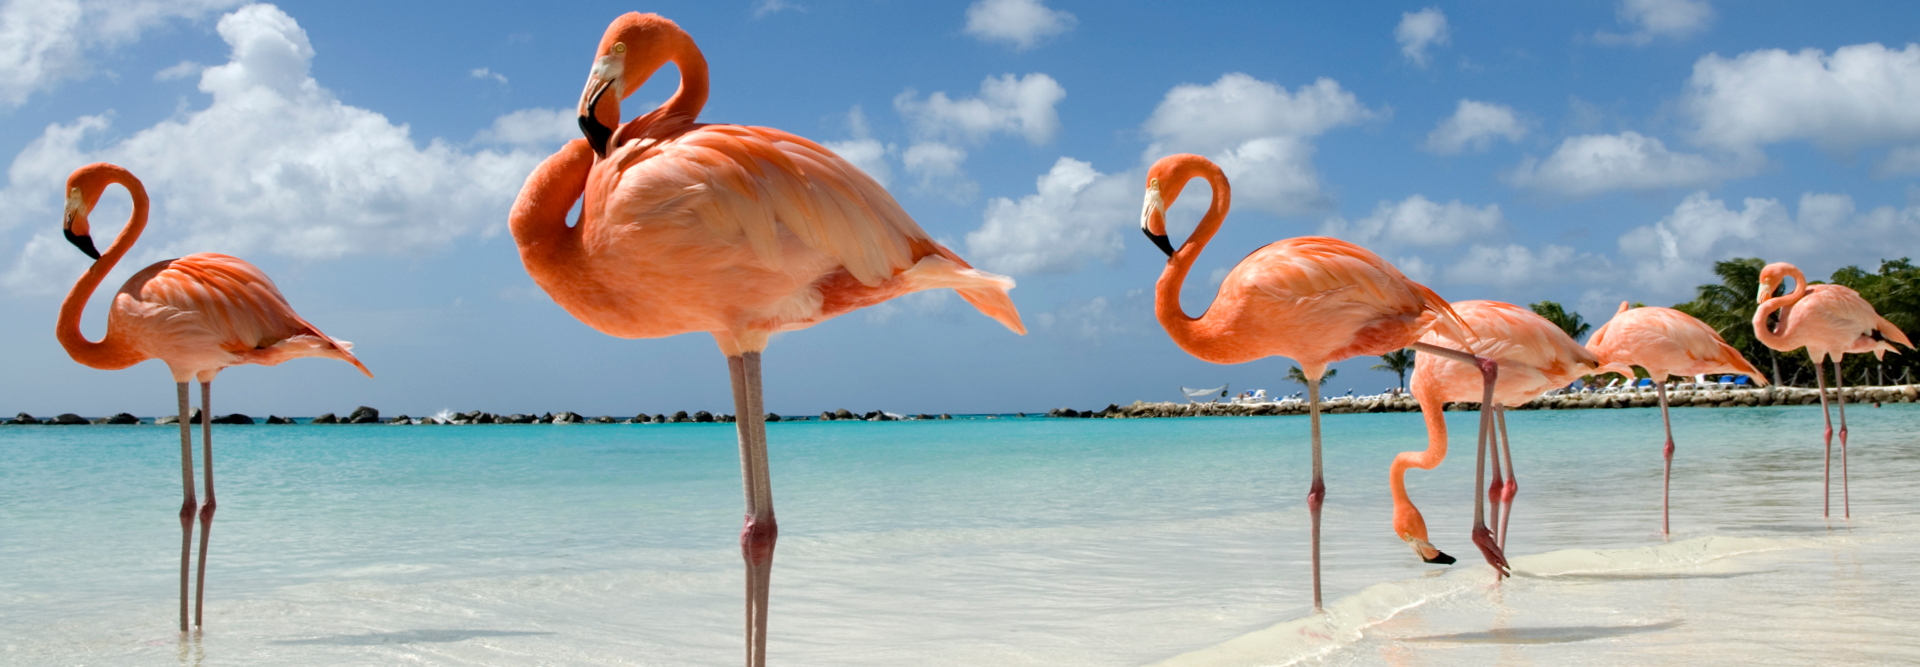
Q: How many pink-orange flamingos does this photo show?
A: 6